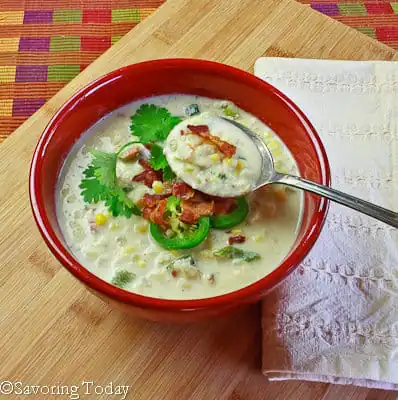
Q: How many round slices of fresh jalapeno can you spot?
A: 2